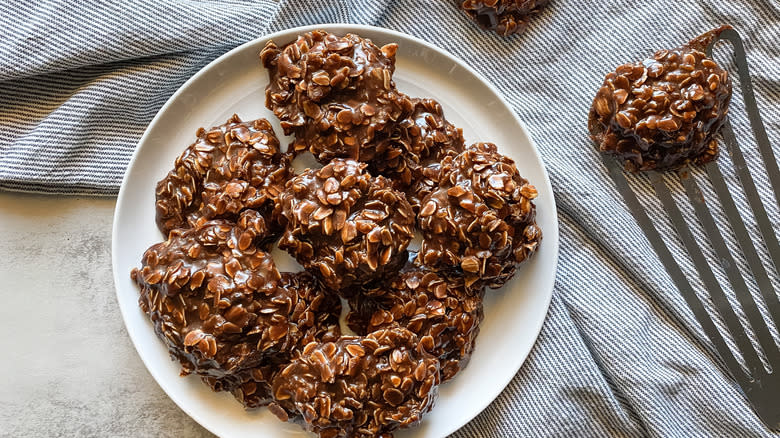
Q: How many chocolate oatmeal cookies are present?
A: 11